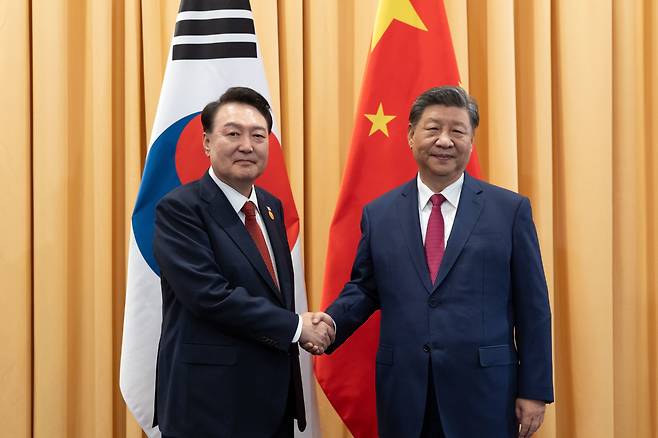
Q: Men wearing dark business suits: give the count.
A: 2